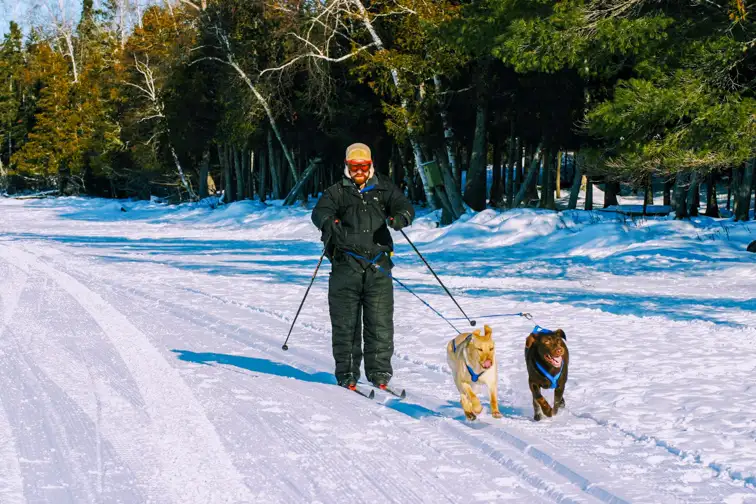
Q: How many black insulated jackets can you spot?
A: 1